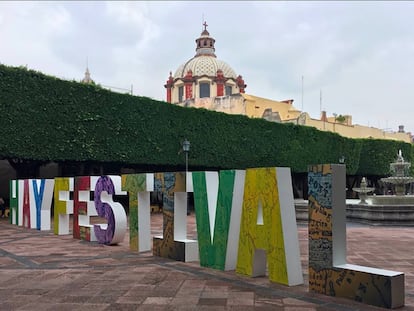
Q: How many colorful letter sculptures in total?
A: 11